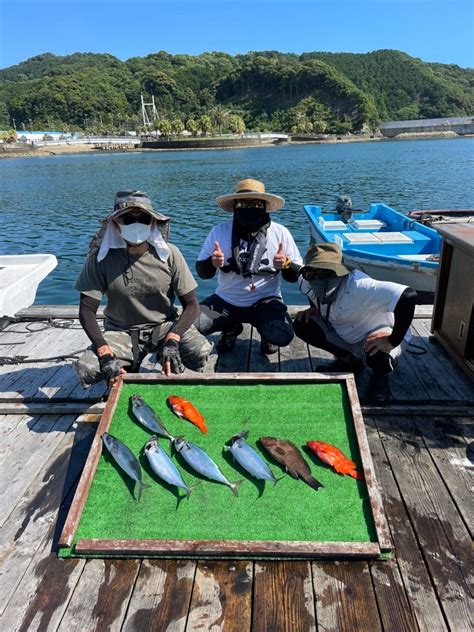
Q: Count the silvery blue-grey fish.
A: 5